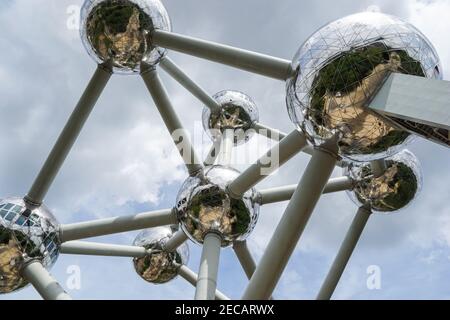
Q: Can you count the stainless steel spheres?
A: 7